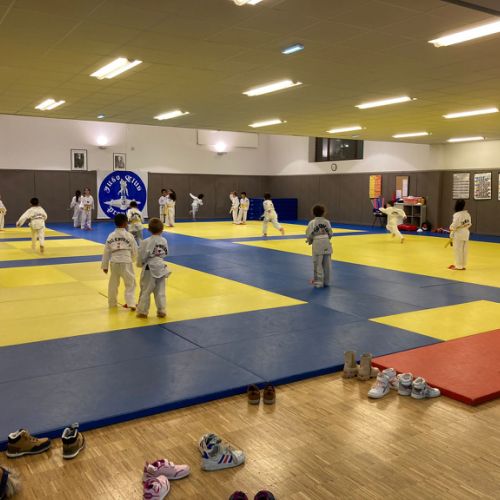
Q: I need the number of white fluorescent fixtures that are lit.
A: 12